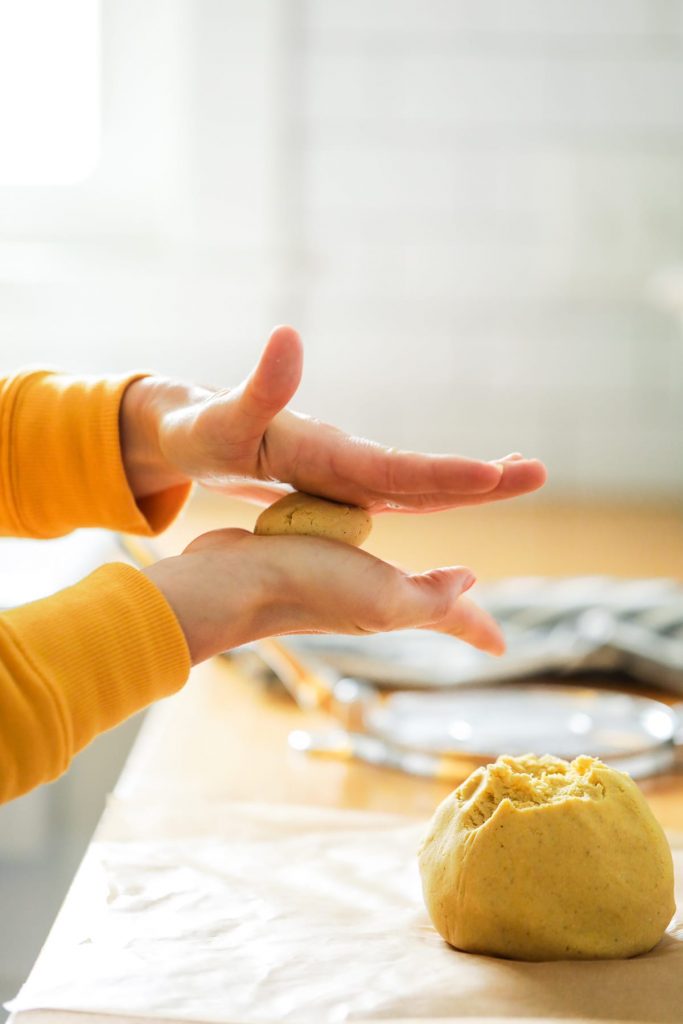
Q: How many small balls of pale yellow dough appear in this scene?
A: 1